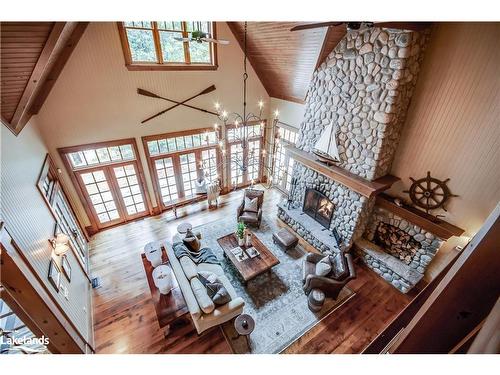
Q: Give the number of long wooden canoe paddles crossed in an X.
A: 2